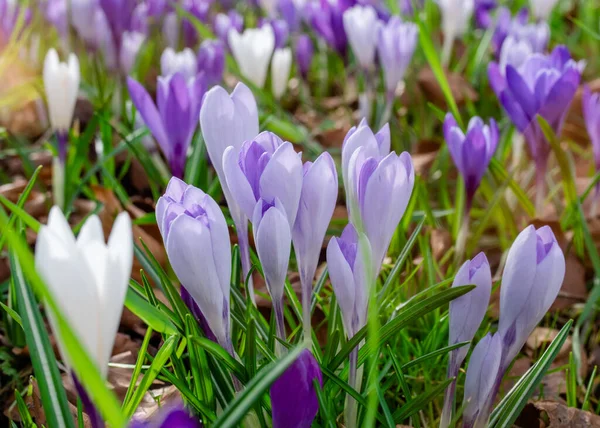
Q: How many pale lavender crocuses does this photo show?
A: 11